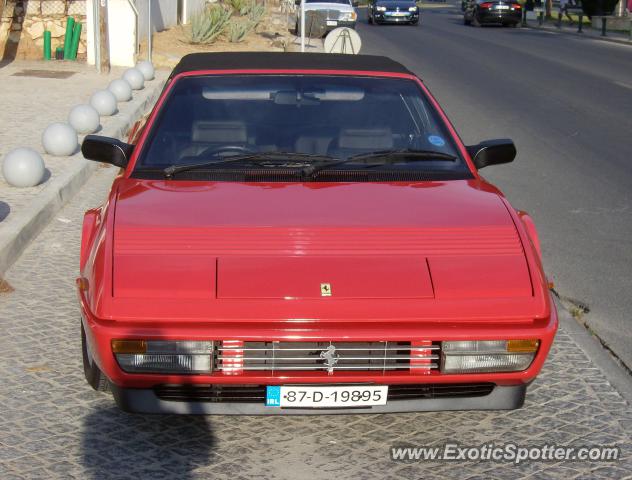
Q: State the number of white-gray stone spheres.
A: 7